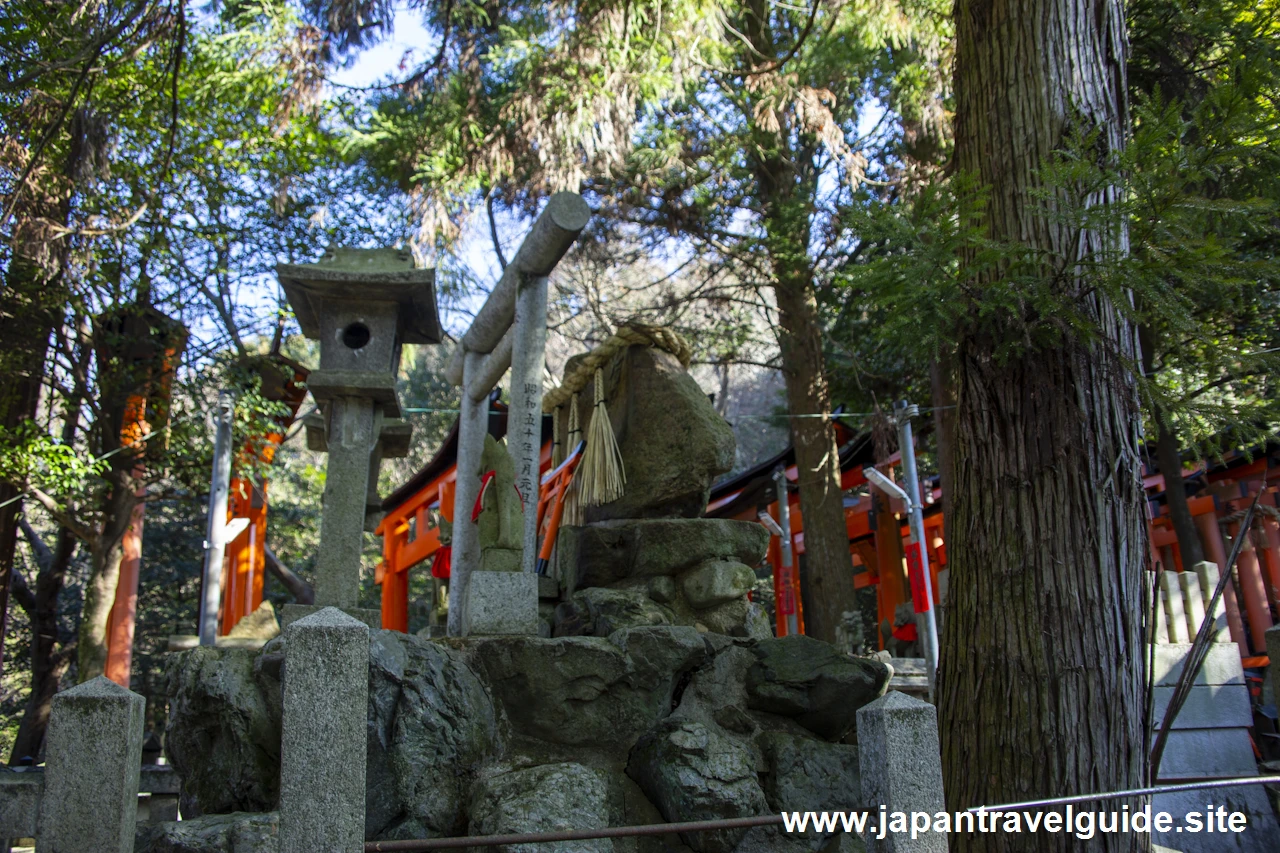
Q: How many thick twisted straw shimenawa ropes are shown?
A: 1